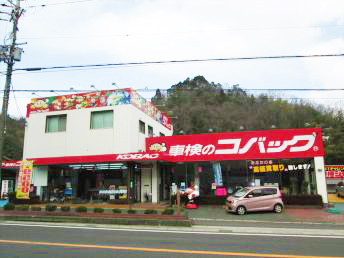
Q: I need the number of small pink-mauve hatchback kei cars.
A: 1